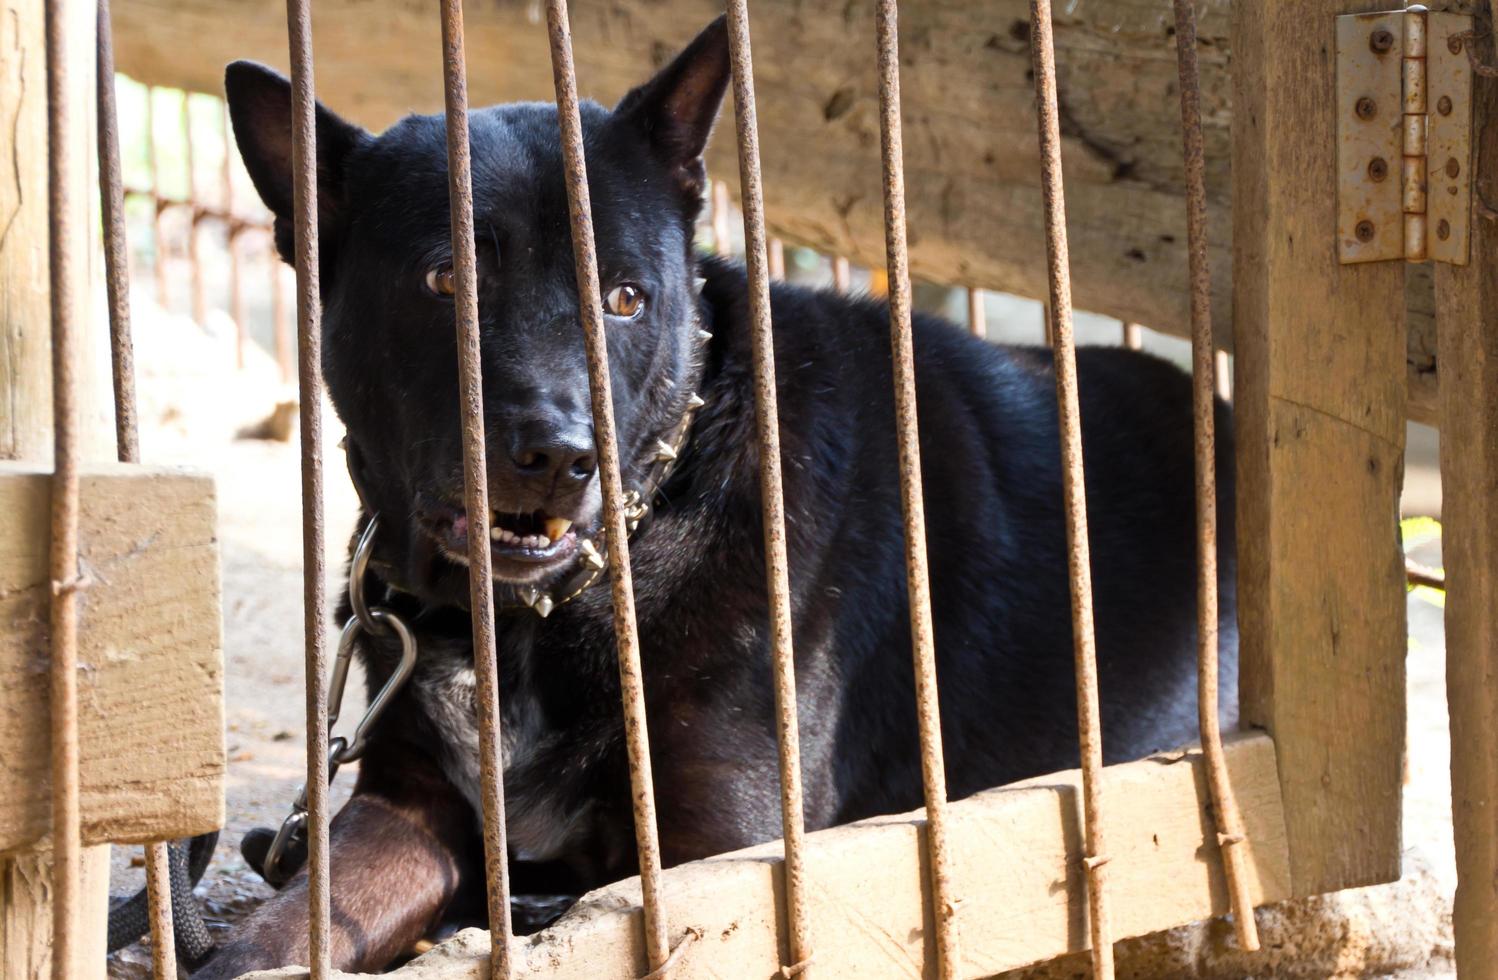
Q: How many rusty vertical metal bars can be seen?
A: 9